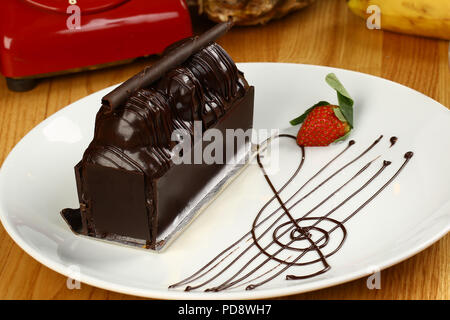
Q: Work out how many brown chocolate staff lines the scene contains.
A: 5